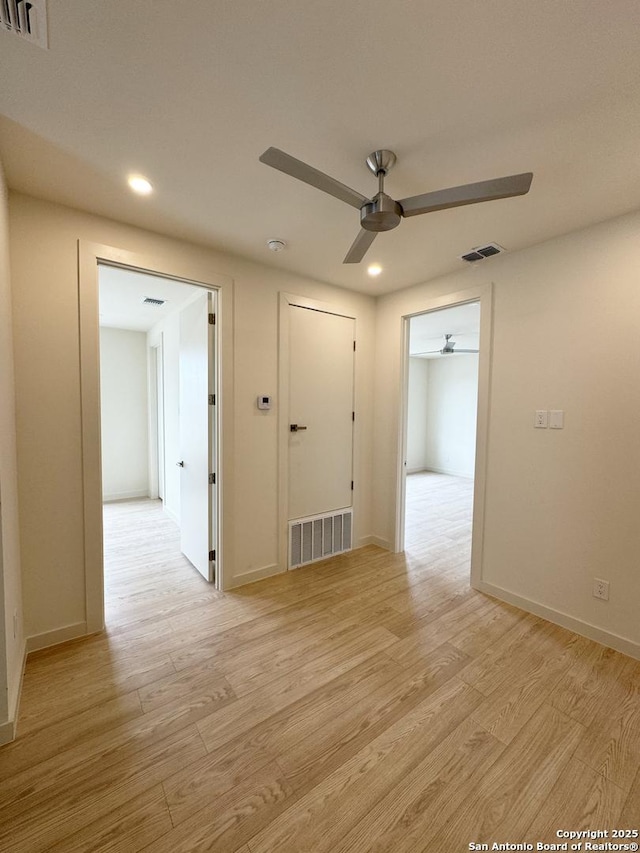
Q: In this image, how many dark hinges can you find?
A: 7